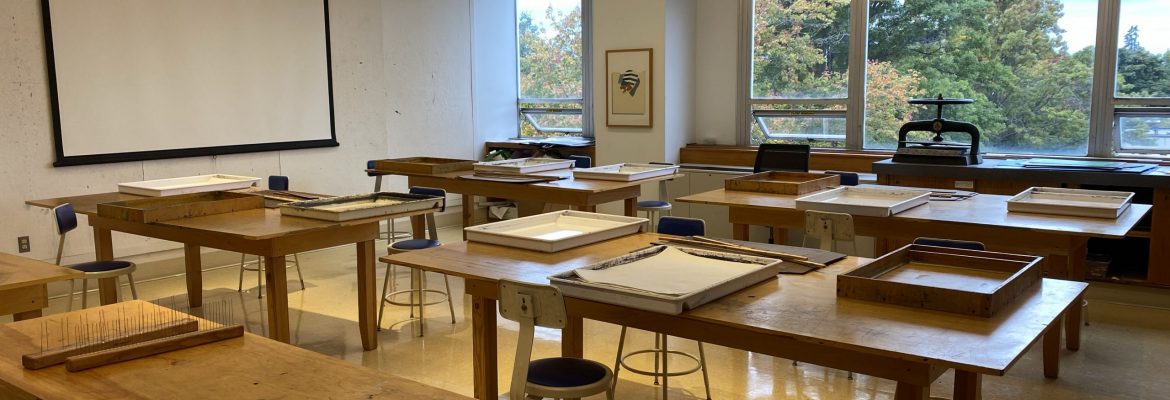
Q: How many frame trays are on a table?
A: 12